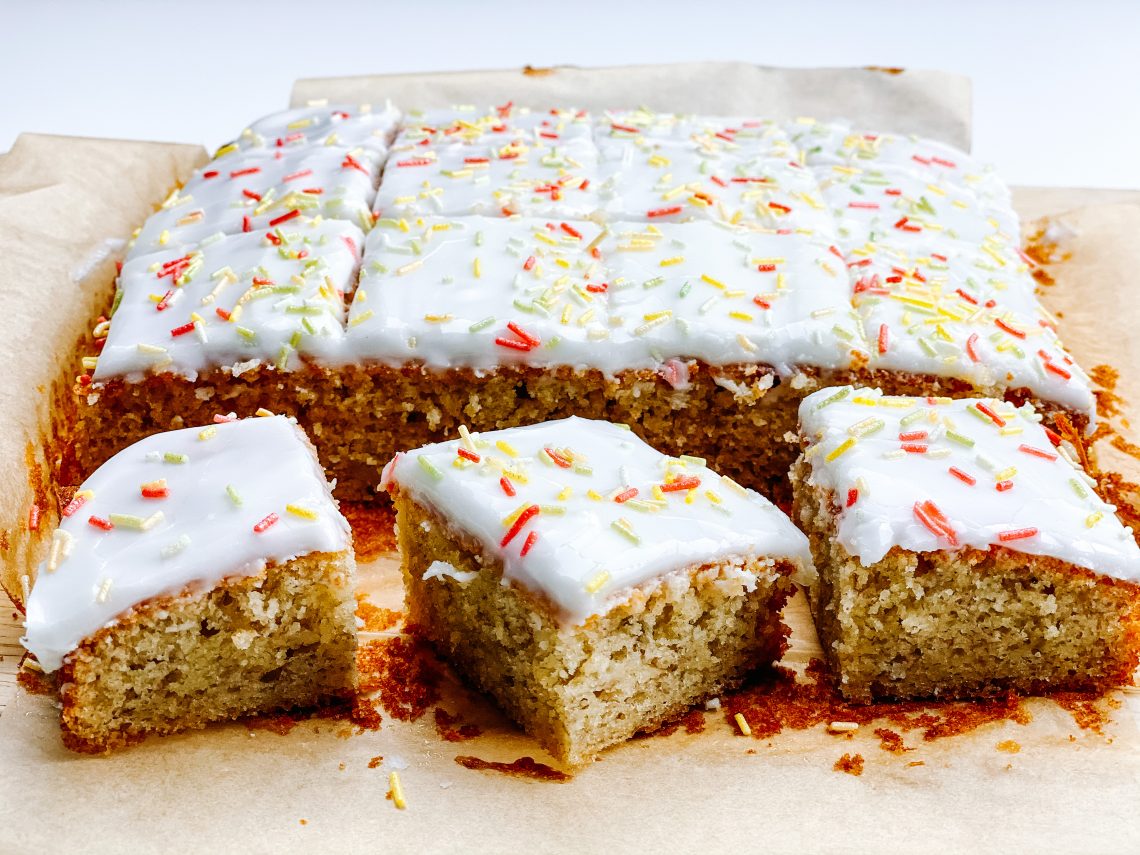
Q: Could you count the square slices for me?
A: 15